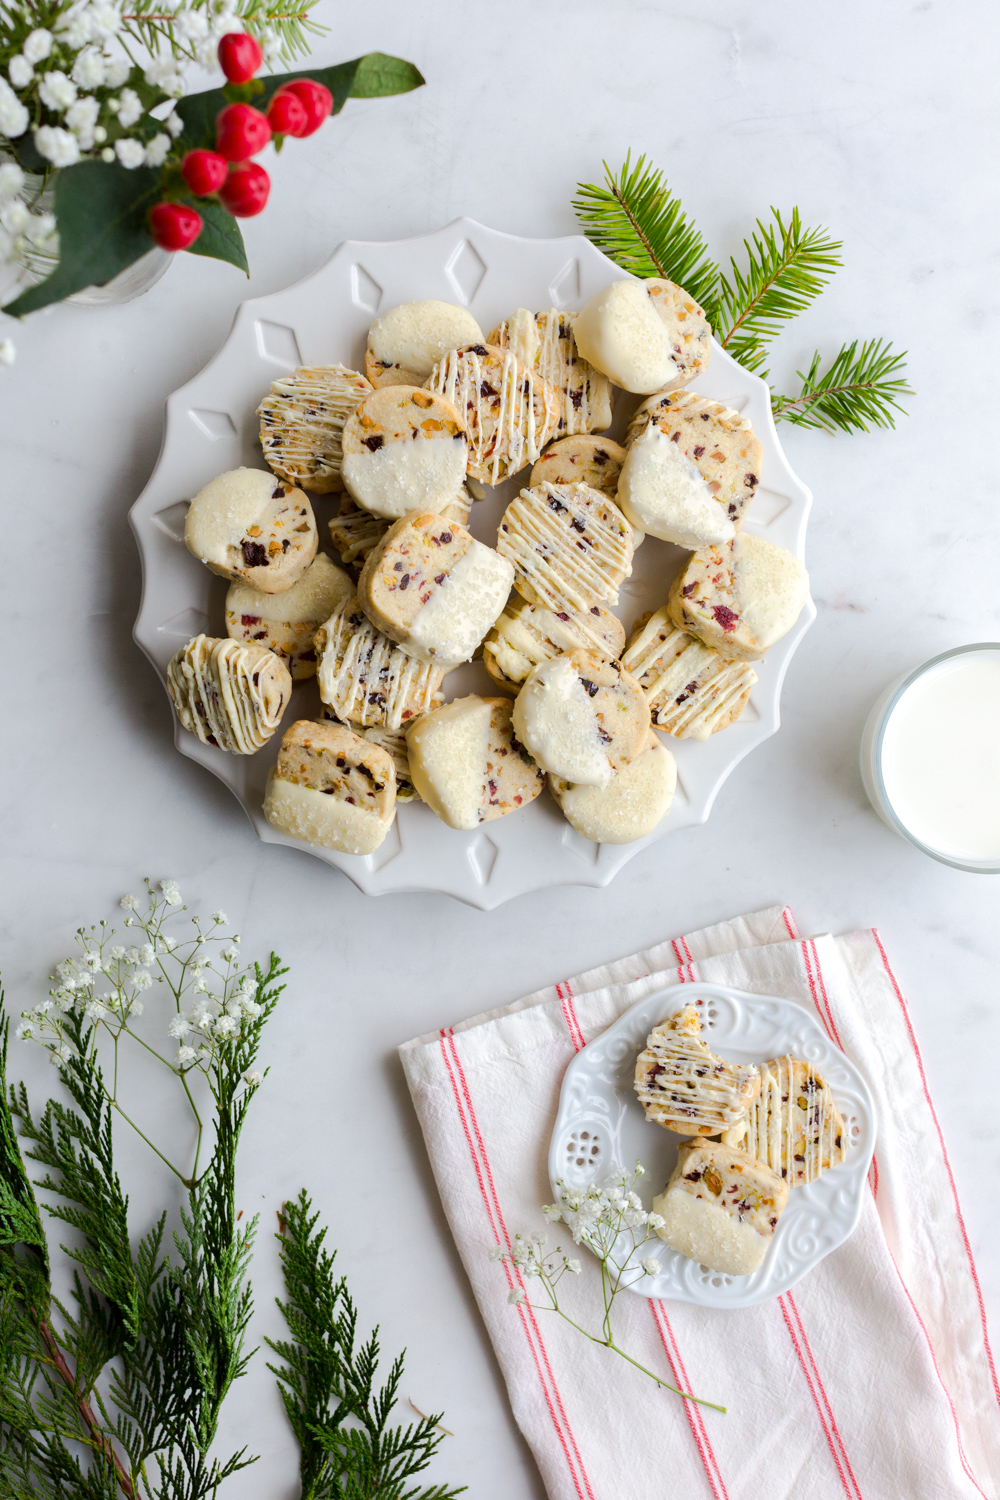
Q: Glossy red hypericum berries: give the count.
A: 7